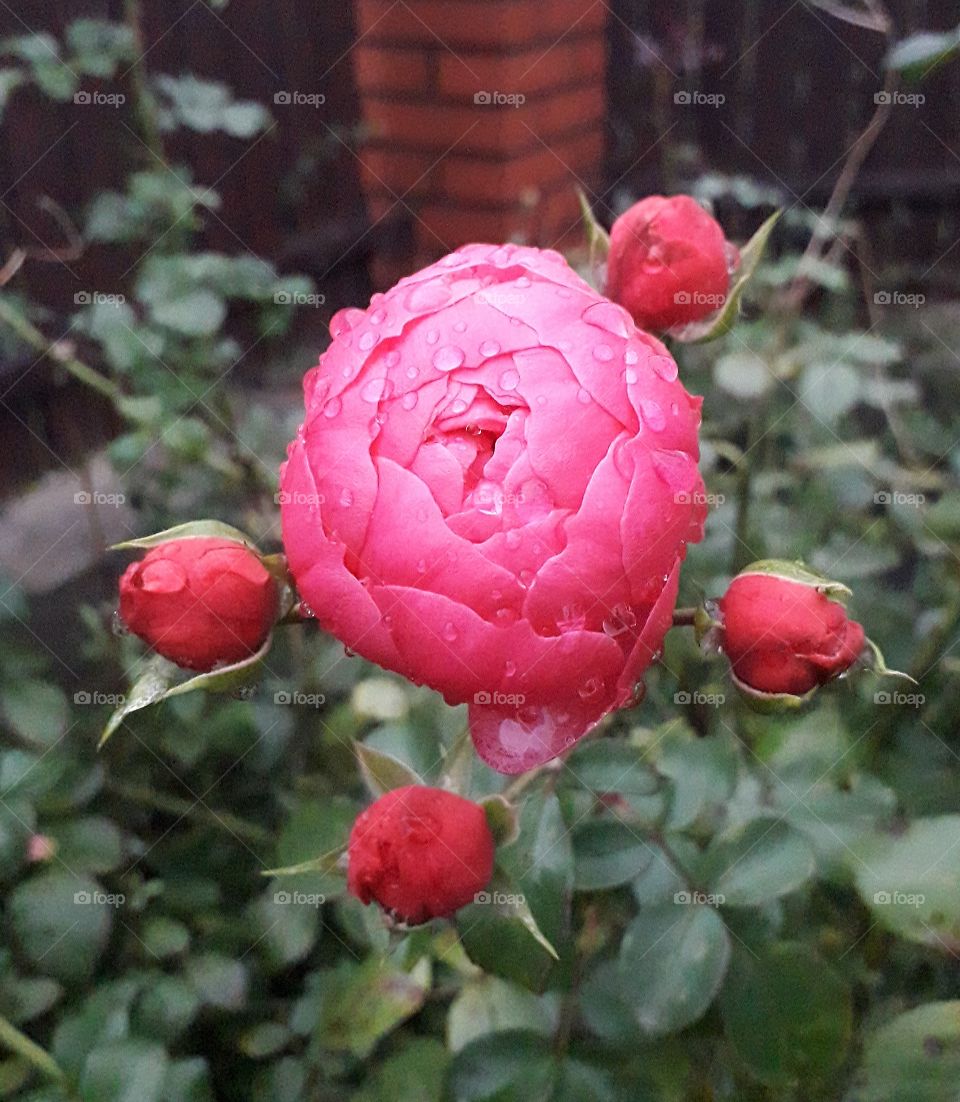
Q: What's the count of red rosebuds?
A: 4